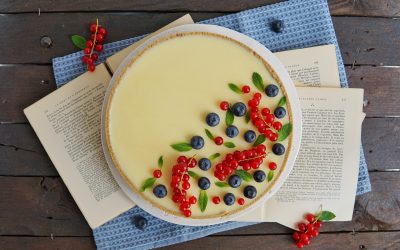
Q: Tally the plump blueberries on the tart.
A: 15